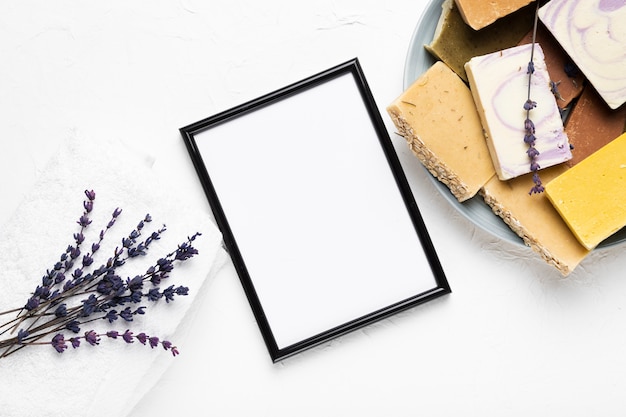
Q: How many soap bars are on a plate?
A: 9